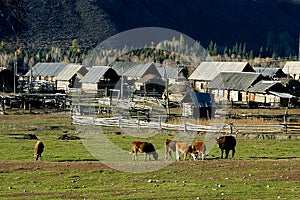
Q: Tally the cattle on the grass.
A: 6